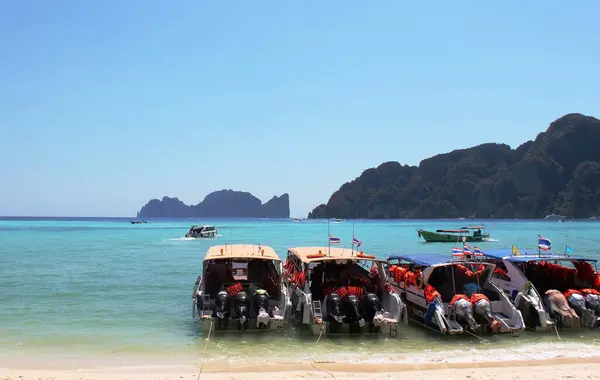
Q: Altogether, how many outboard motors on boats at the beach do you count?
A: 11